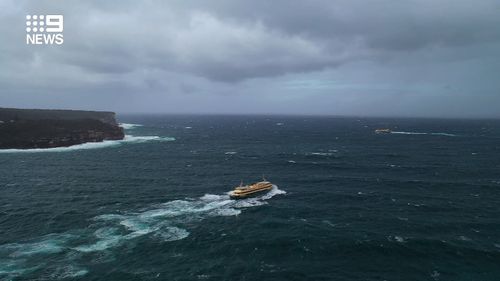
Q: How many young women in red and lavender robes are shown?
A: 0